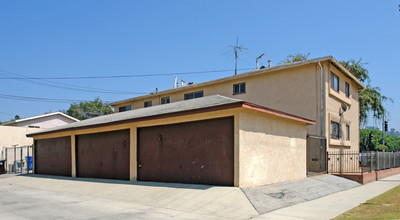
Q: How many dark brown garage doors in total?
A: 3